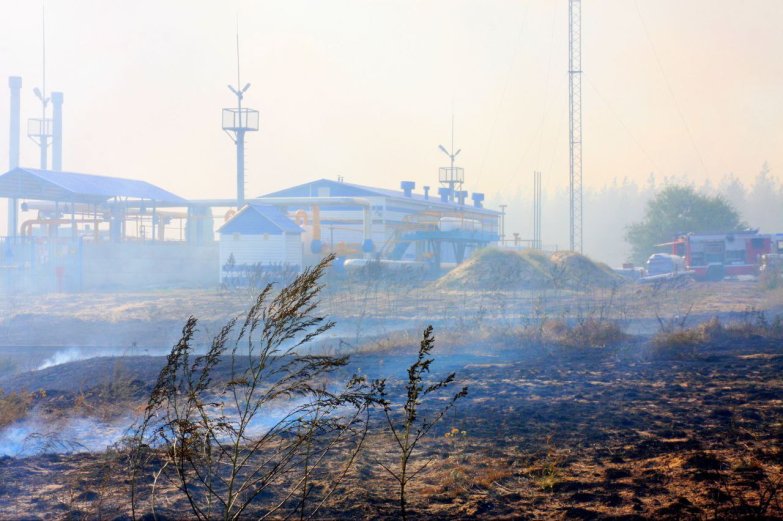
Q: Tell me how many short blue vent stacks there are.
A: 5